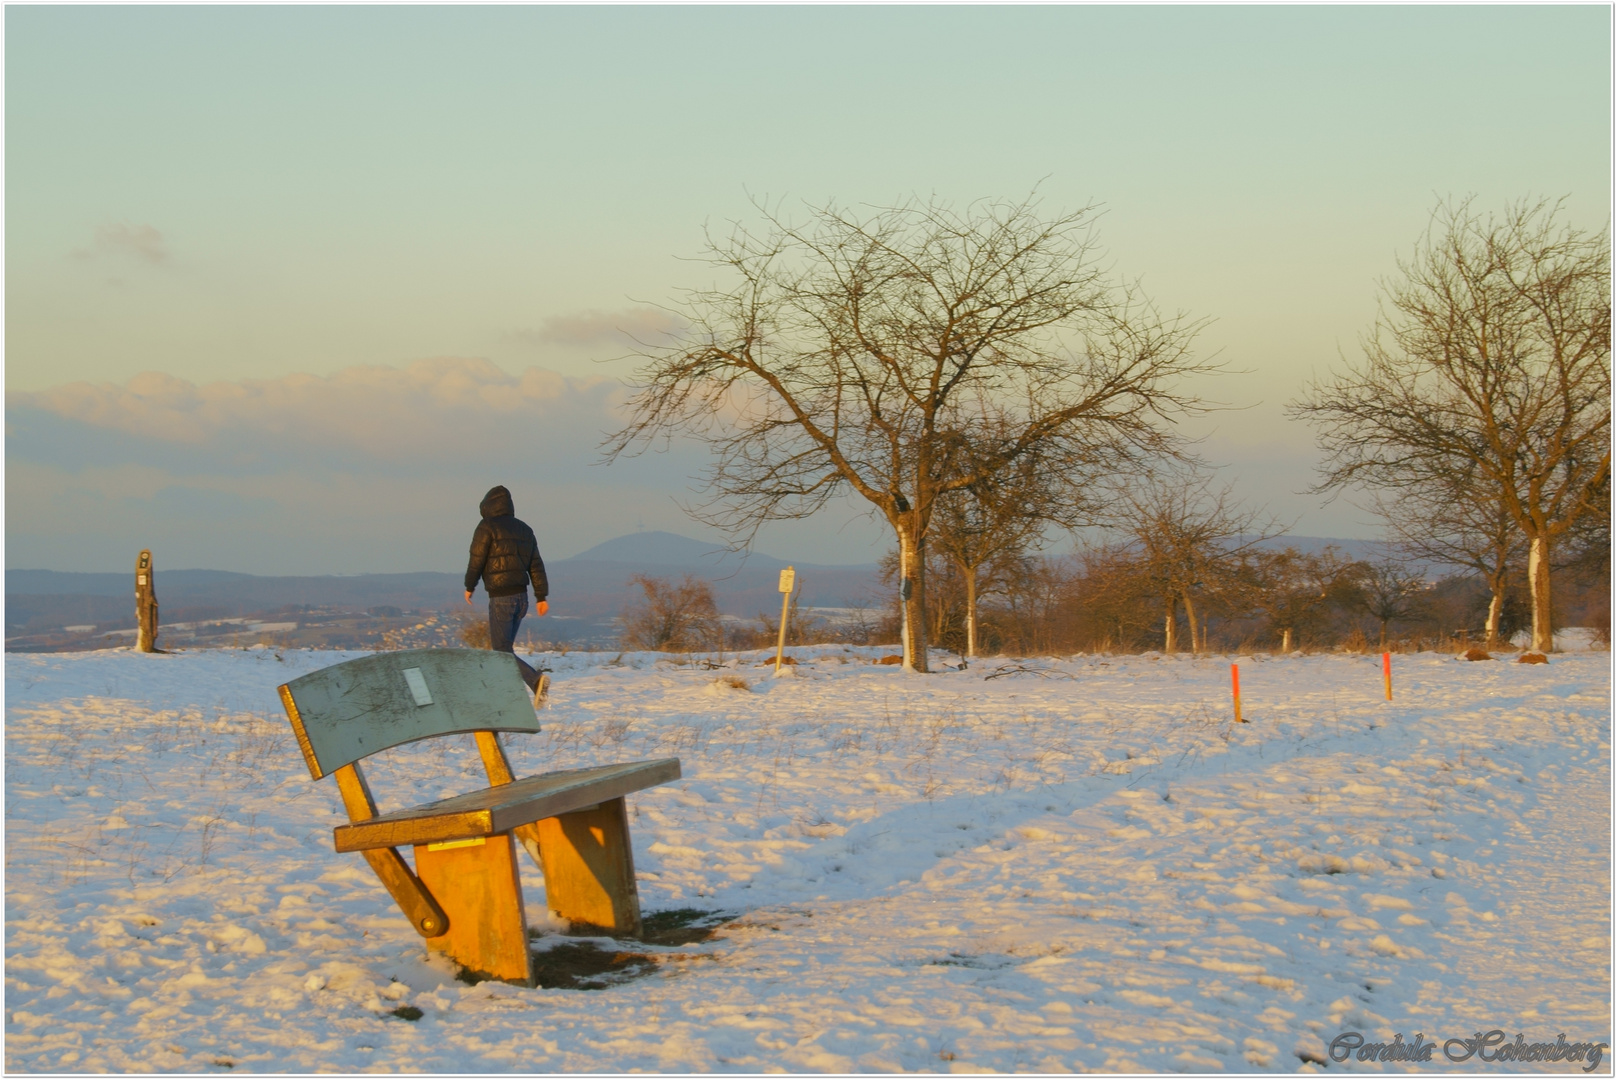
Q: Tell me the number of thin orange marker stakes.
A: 2